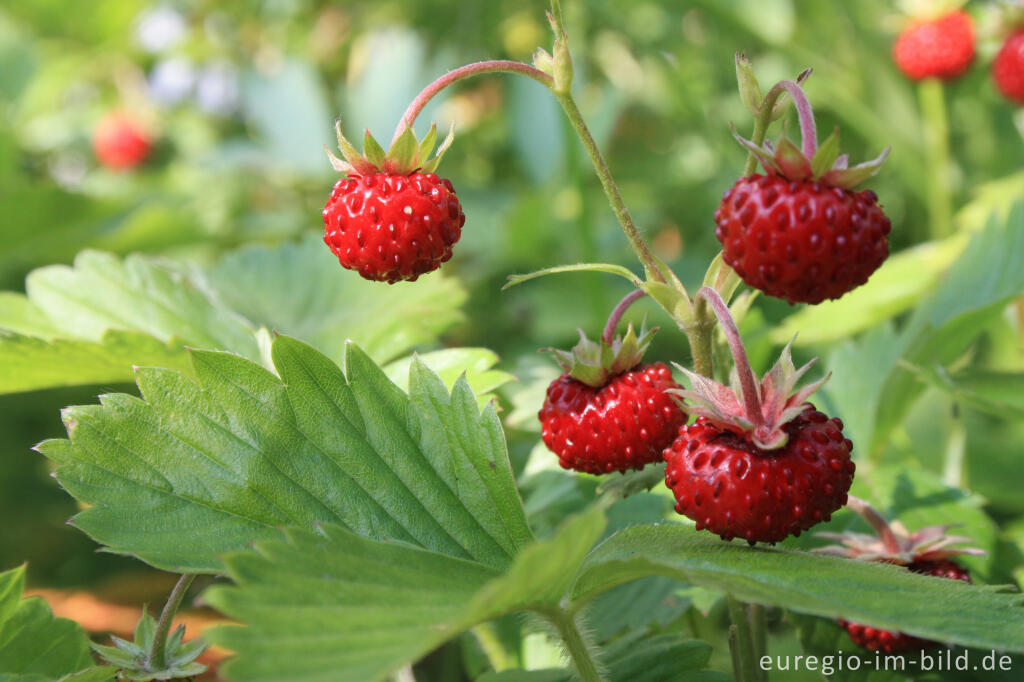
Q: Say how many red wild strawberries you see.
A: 8